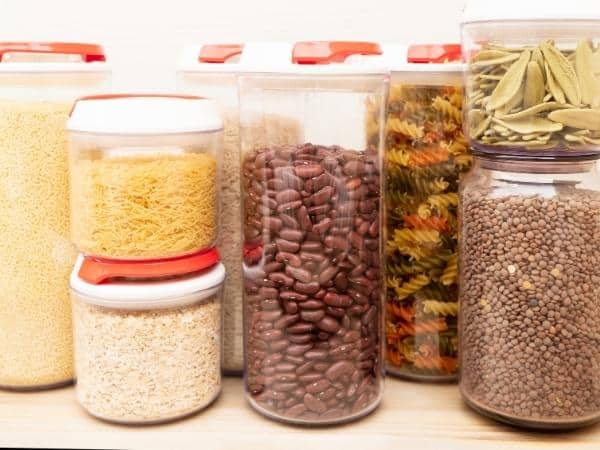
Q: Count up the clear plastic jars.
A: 8